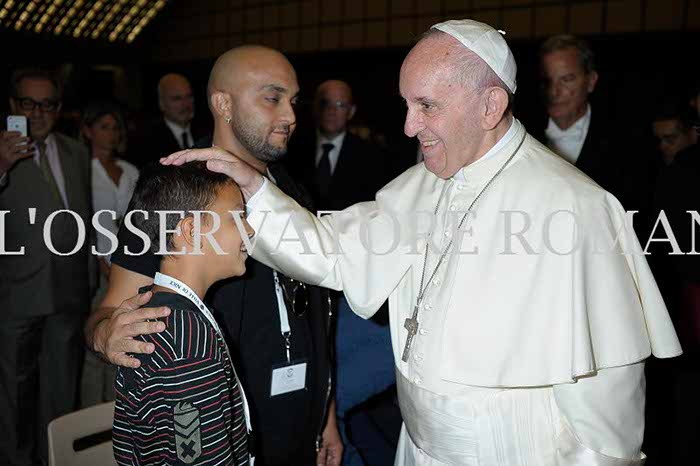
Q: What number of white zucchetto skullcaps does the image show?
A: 1